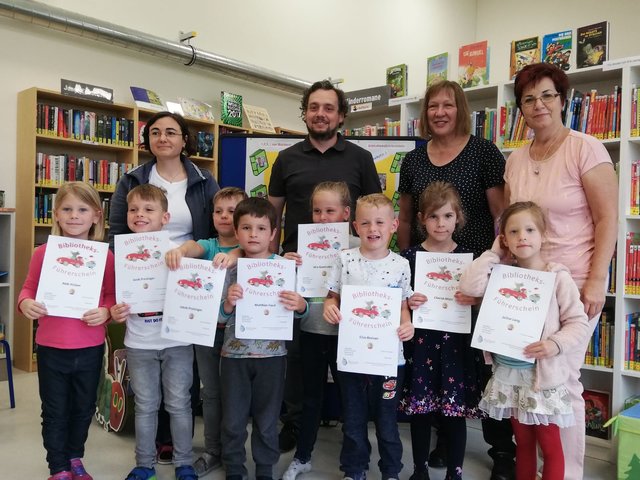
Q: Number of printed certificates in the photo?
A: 8